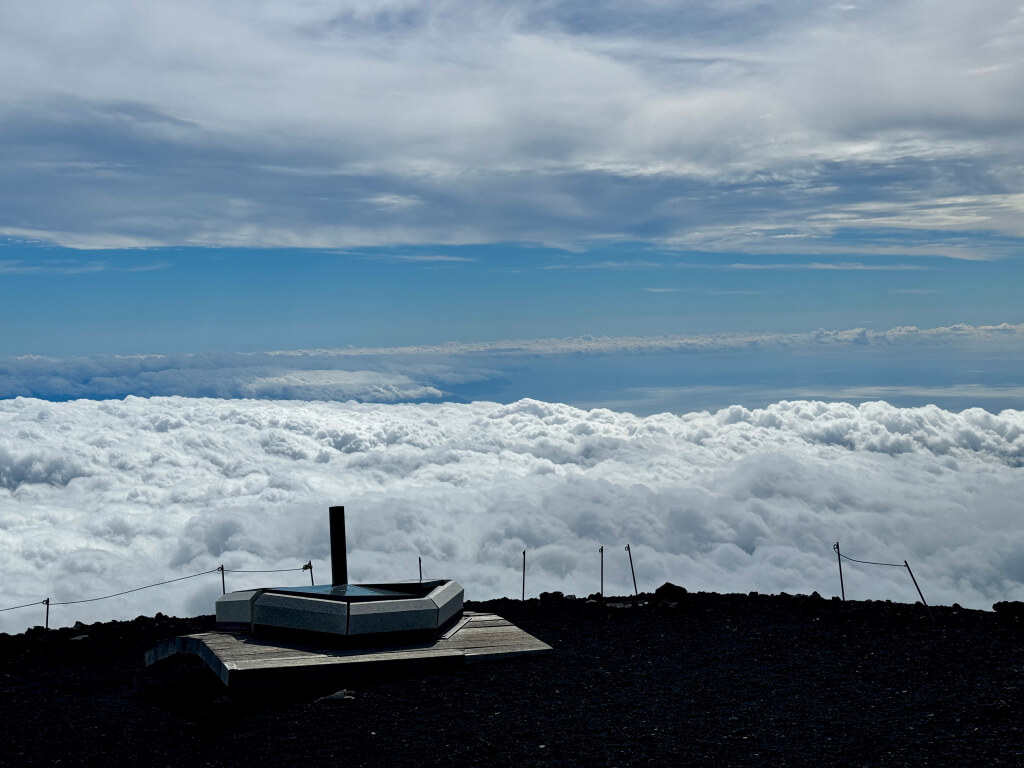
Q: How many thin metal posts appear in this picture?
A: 9